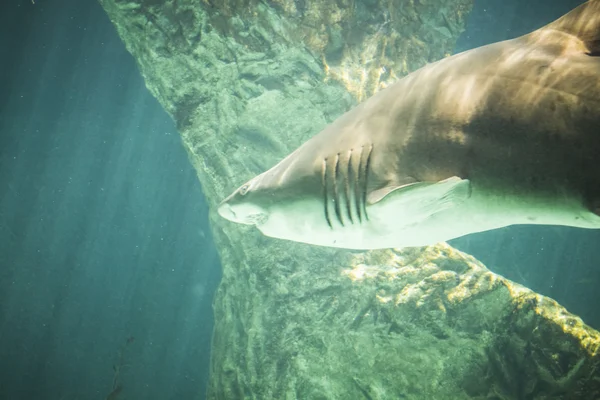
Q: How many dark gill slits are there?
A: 5